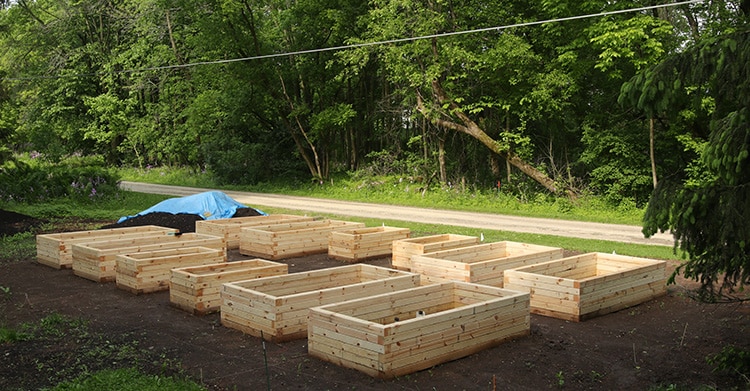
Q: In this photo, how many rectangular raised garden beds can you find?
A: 12